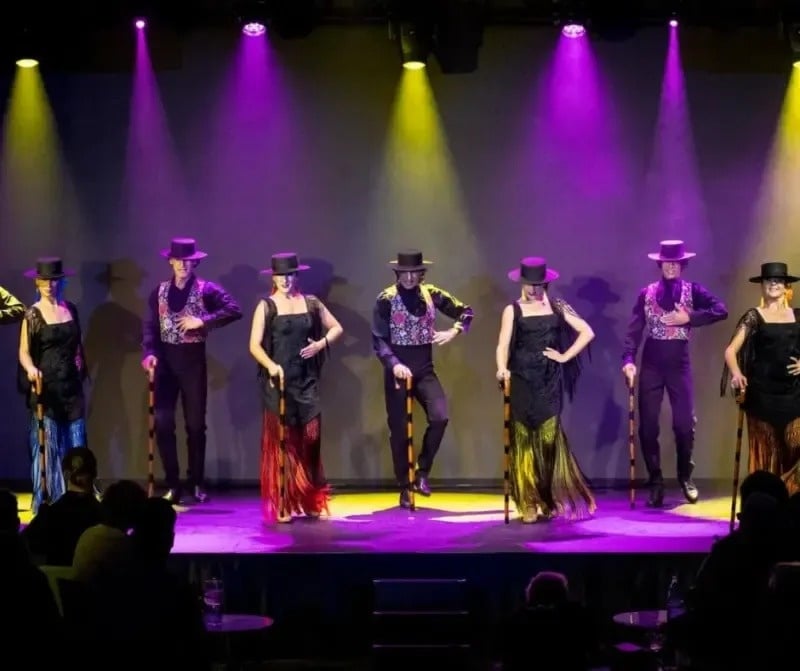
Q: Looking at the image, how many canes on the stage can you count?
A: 7